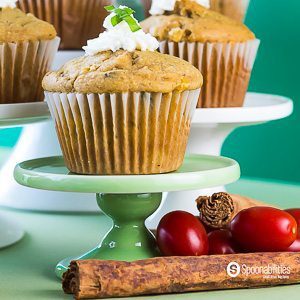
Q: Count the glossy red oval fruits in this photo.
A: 4